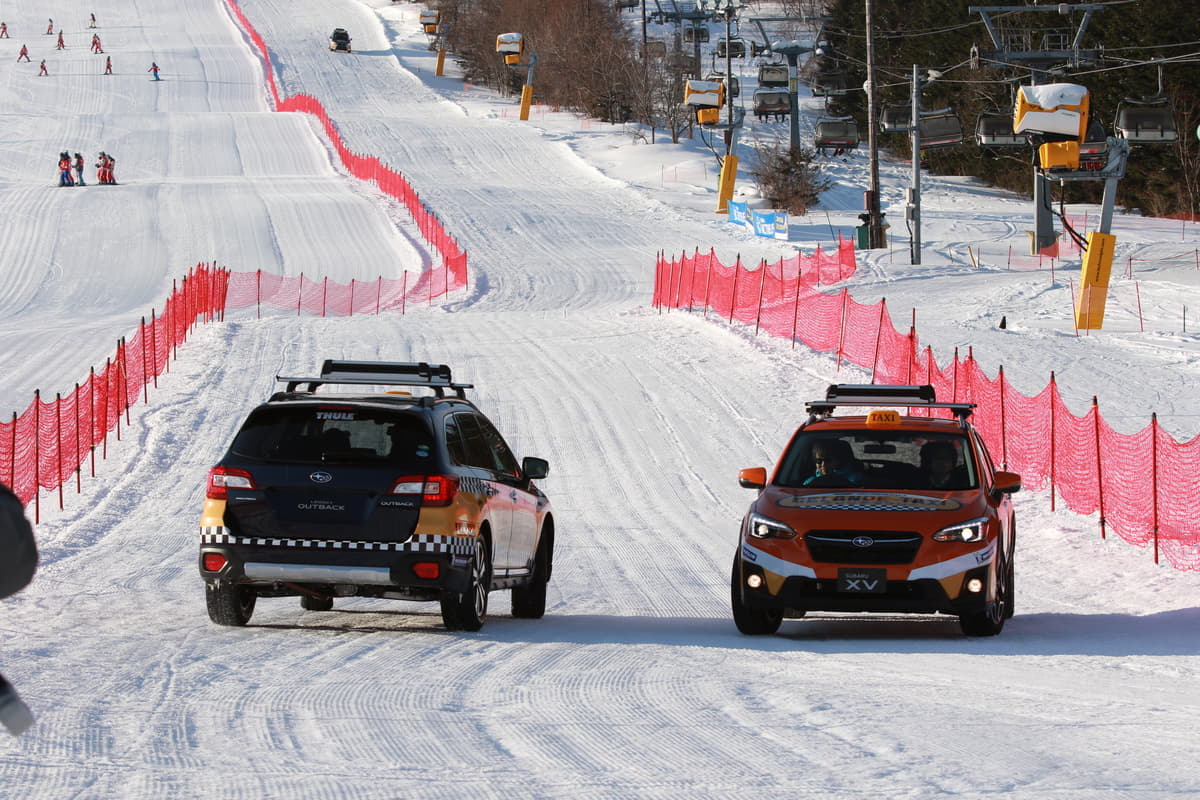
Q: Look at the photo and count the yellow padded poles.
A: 4